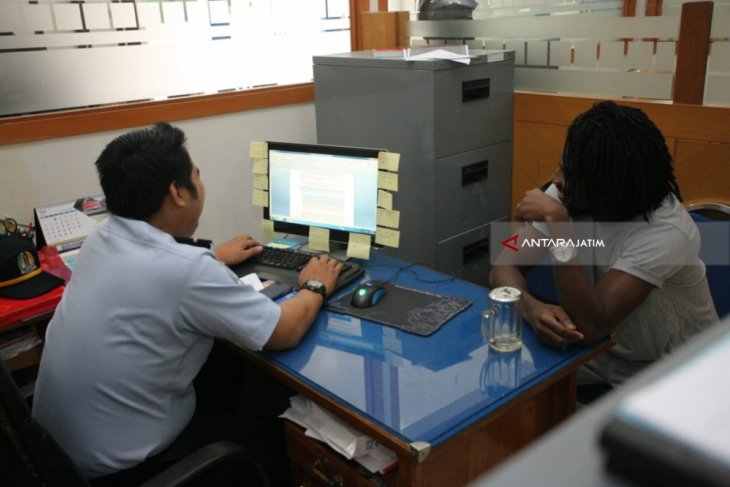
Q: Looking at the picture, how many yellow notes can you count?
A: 12